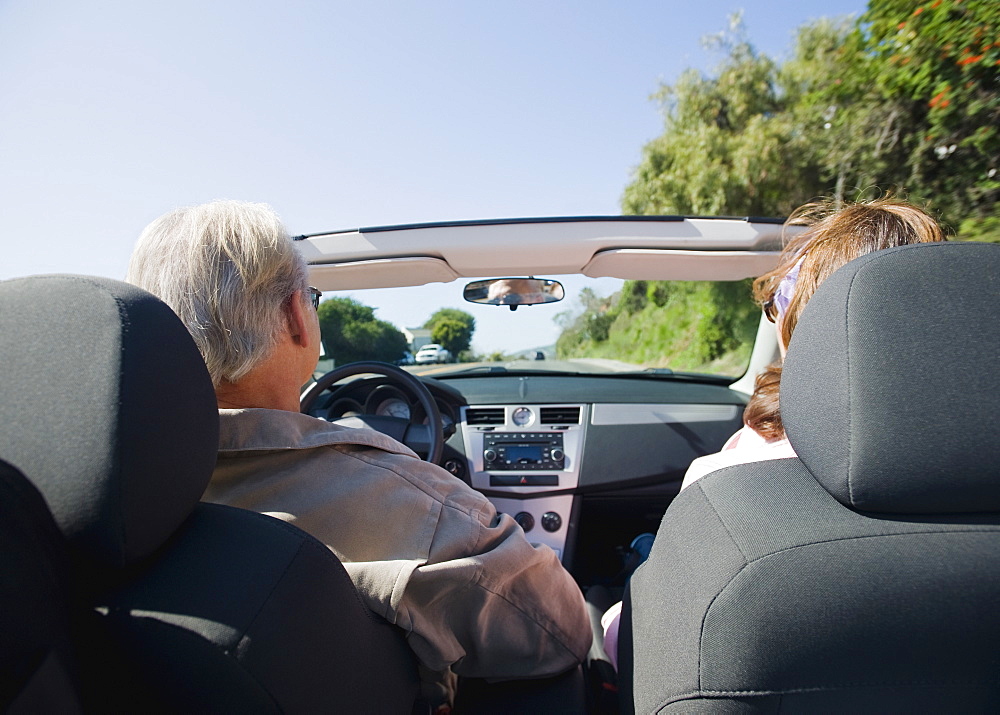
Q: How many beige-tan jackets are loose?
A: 1